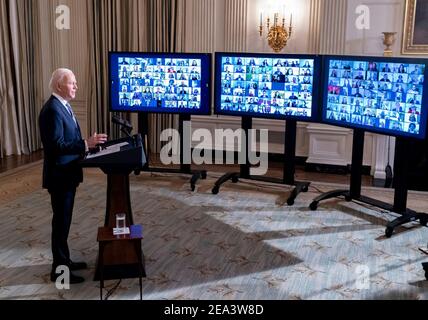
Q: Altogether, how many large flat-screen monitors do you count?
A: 3